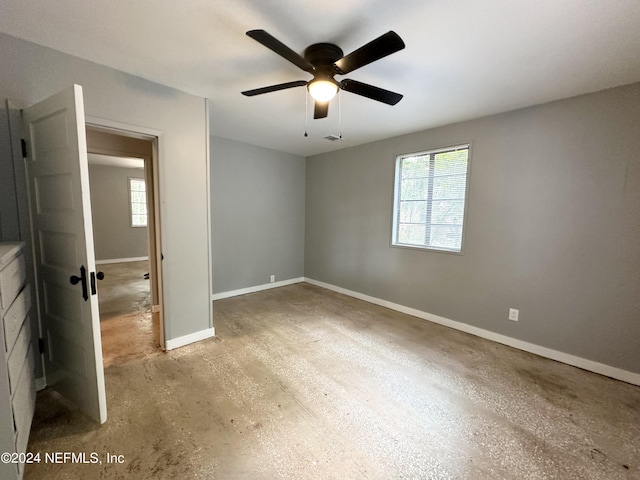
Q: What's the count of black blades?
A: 5